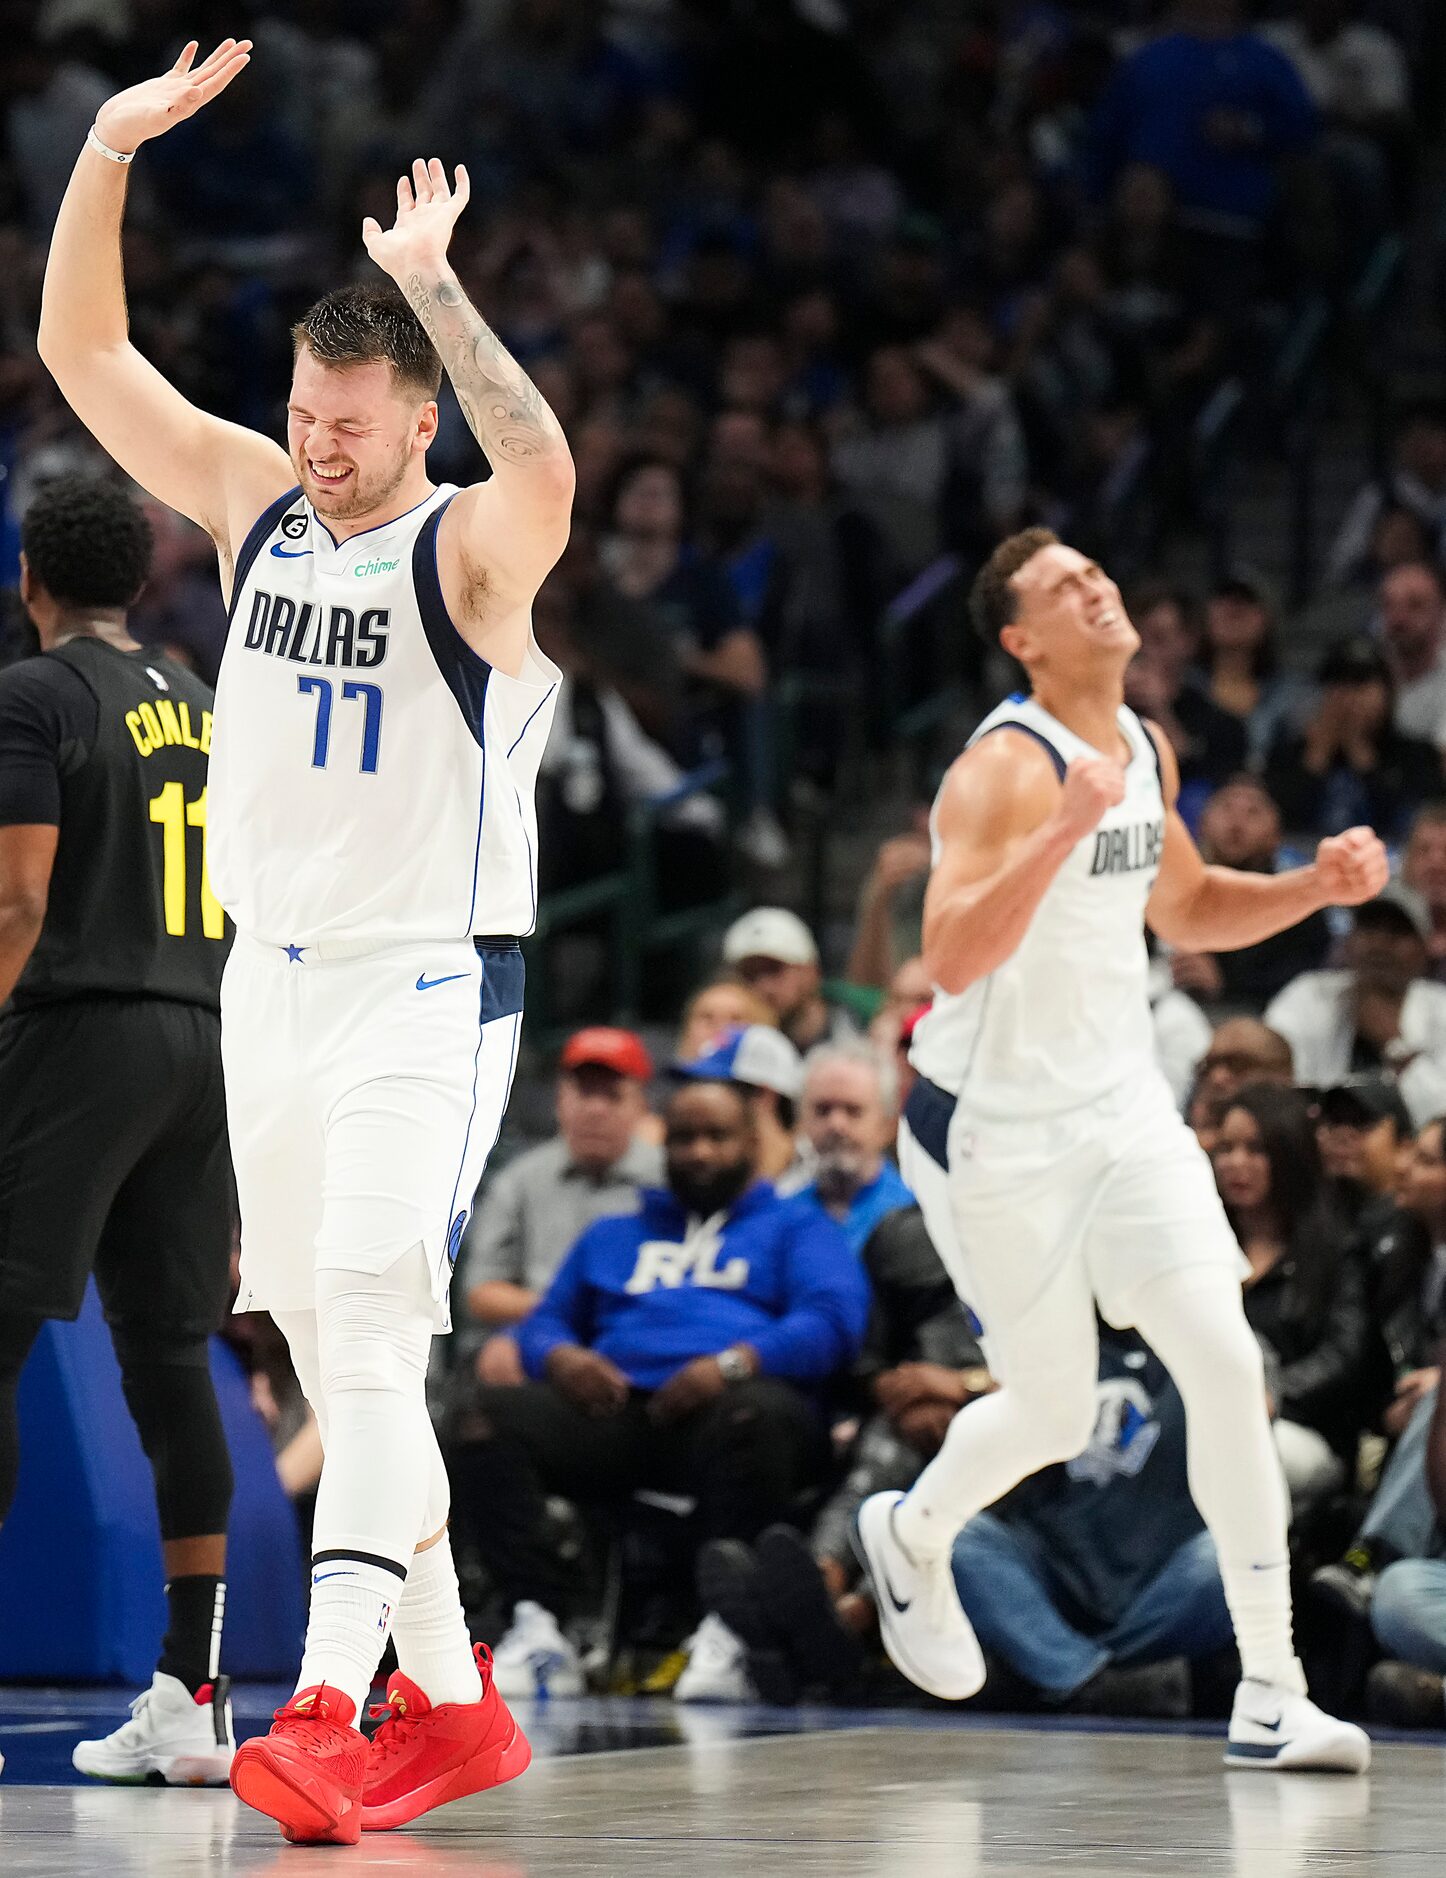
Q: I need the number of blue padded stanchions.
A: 1